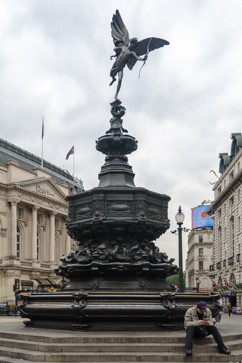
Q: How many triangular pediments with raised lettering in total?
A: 1